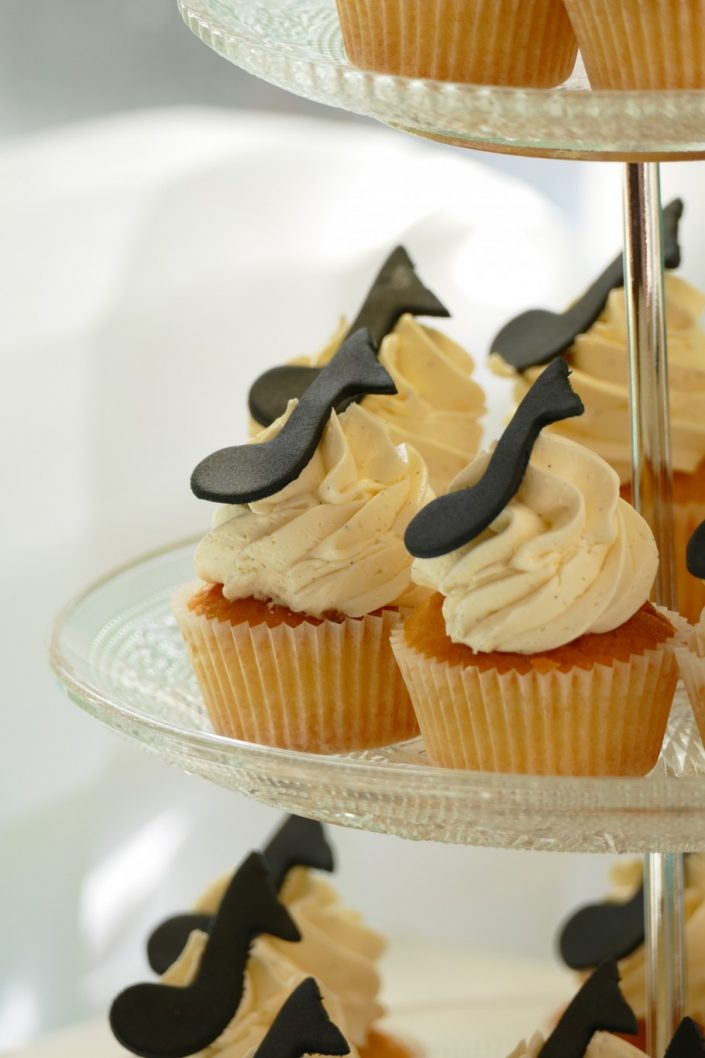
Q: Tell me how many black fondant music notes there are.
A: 11